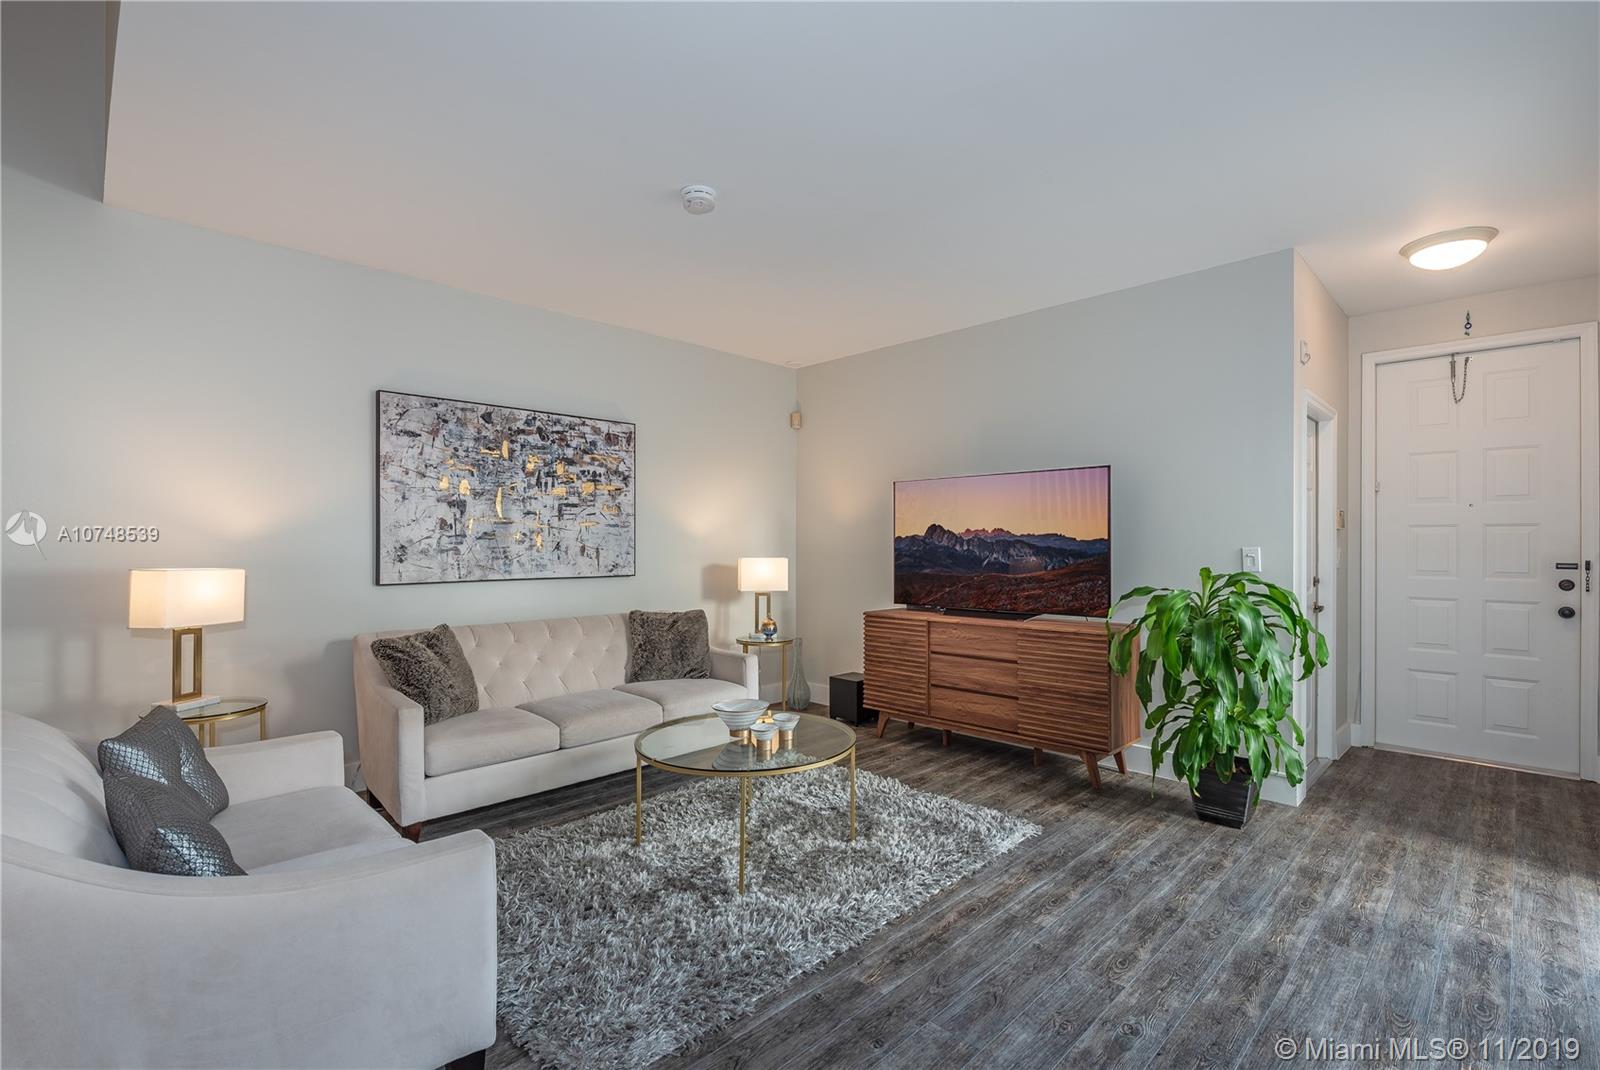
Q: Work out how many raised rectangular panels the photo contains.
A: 10